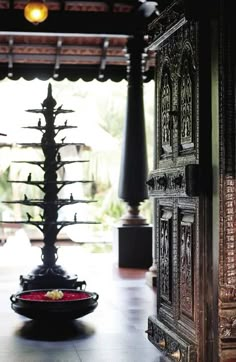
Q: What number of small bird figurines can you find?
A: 12